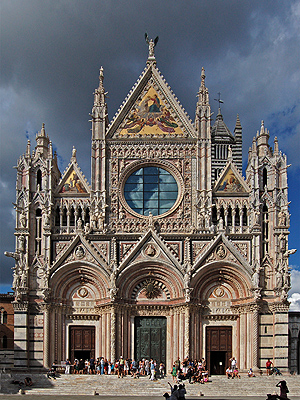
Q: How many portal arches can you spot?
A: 3